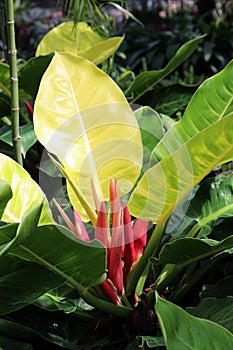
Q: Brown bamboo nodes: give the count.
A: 5